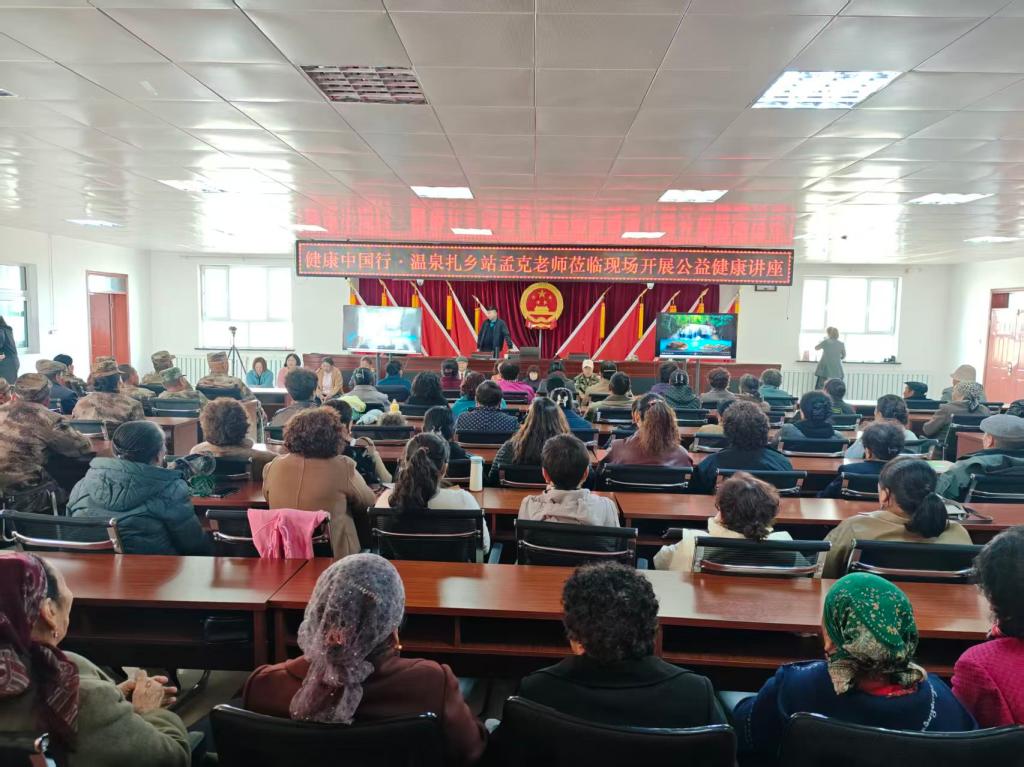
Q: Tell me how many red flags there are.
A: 10